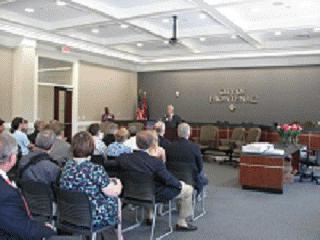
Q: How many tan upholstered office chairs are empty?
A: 3